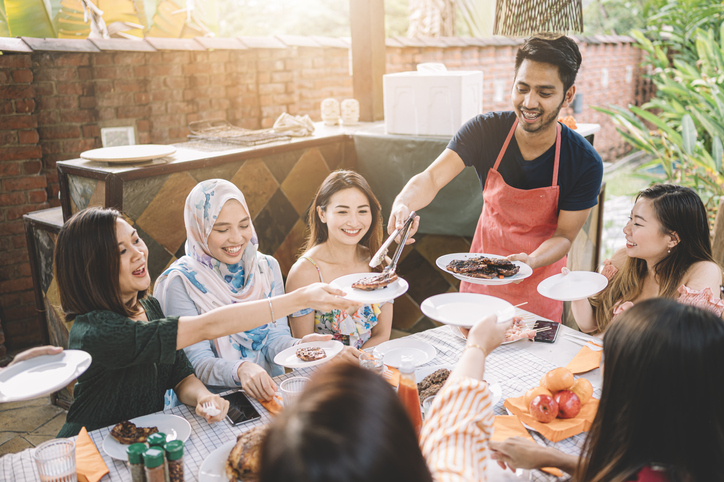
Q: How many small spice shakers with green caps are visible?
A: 4